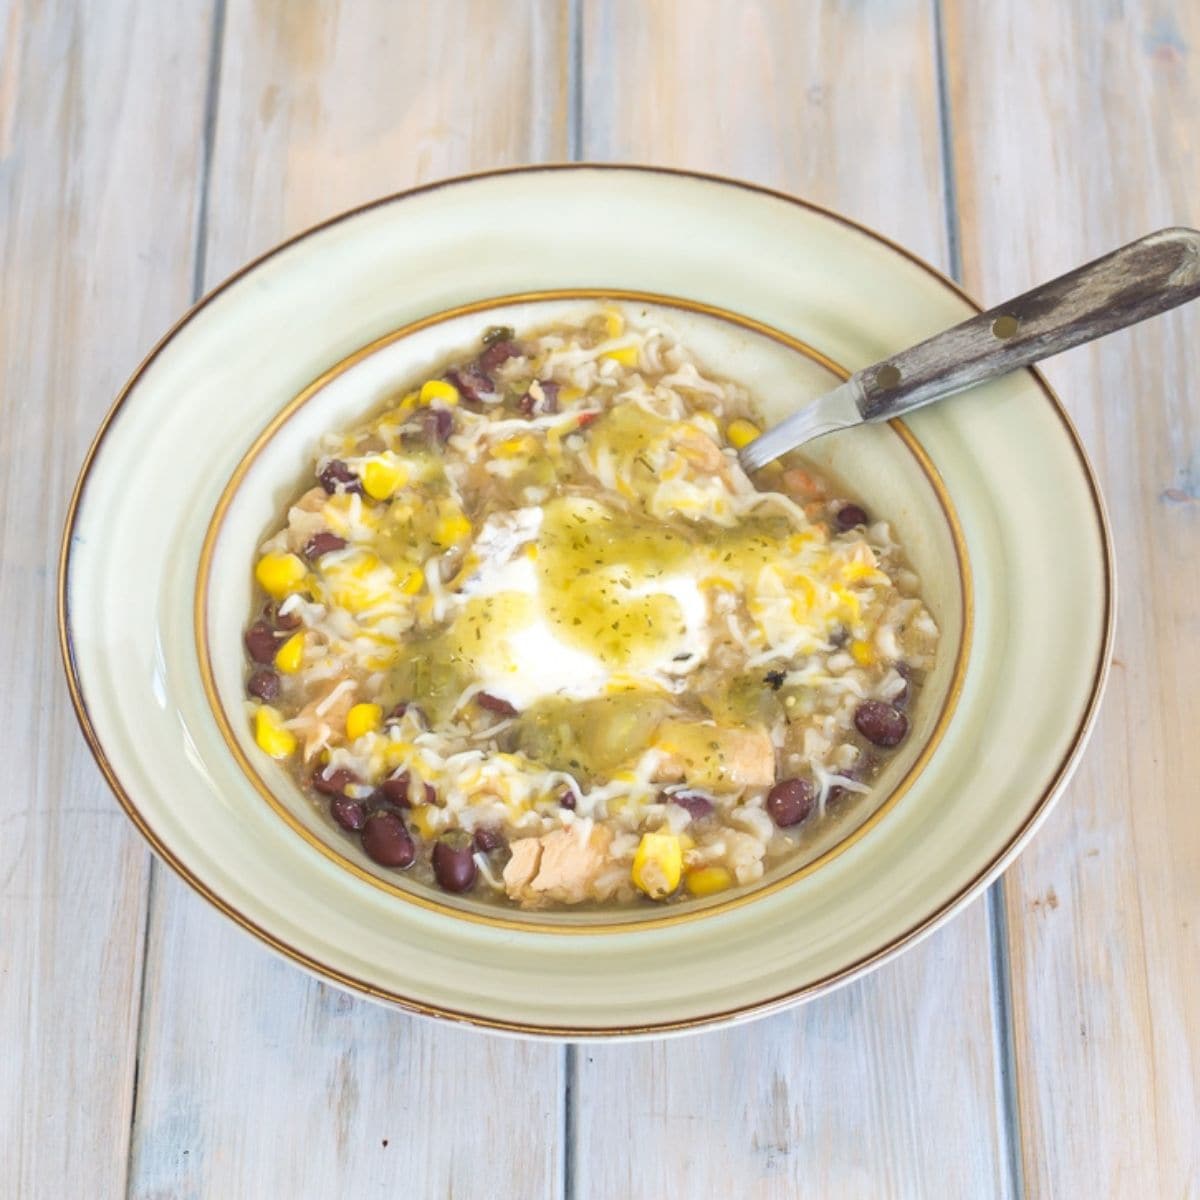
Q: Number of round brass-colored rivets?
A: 2